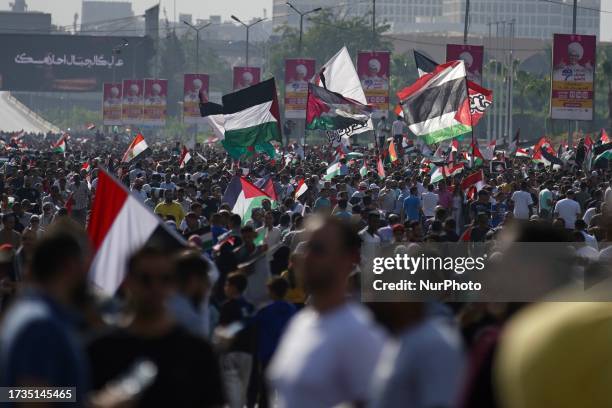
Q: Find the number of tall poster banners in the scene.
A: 9